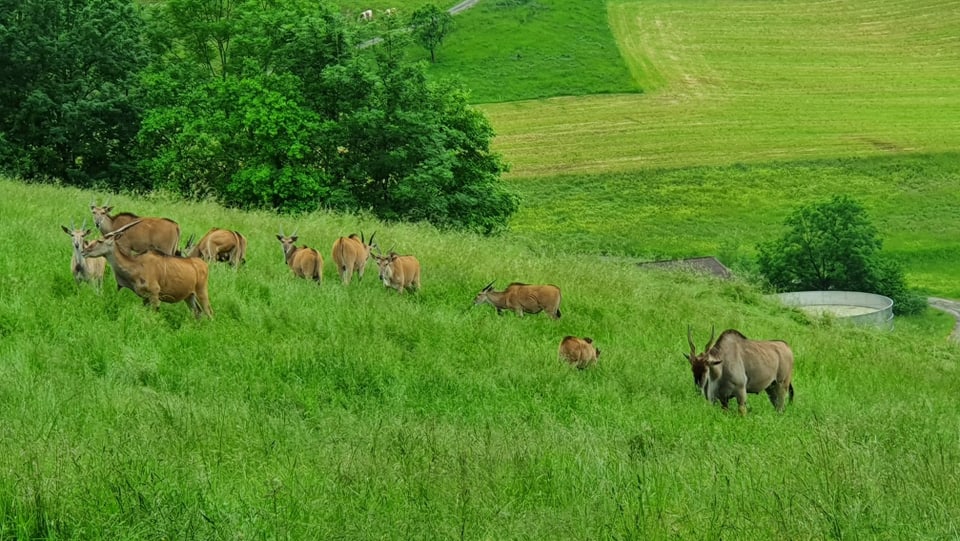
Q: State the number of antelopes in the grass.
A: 10